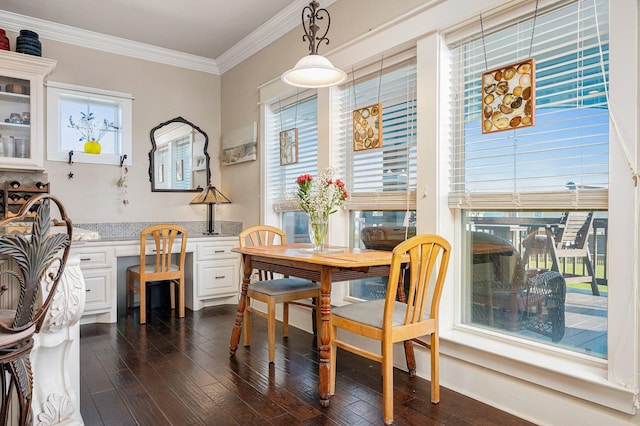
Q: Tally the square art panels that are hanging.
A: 3